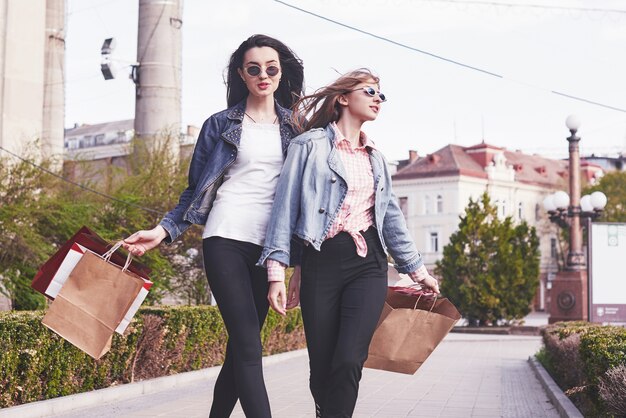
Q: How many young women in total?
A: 2